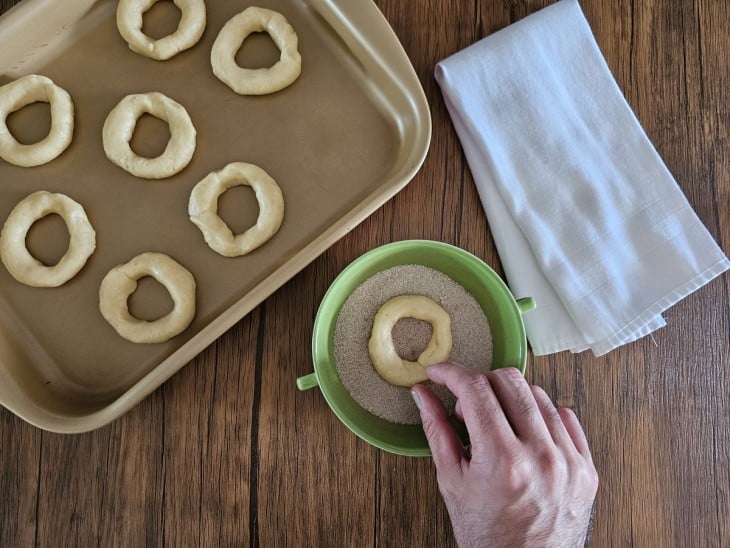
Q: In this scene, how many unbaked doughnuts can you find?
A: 8